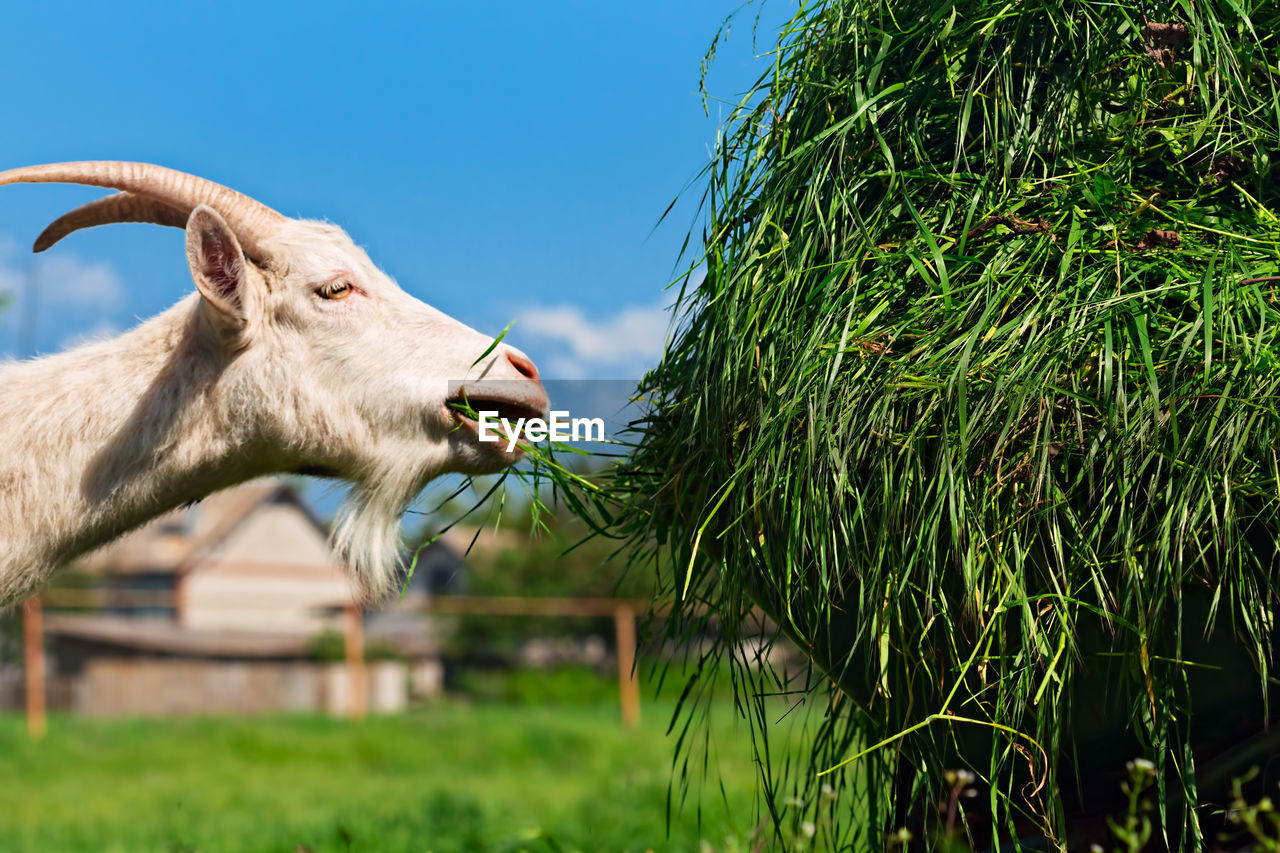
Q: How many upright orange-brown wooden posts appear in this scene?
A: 3